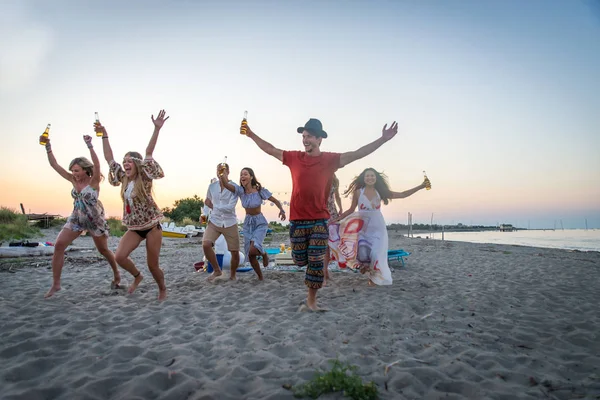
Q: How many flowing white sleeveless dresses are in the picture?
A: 1